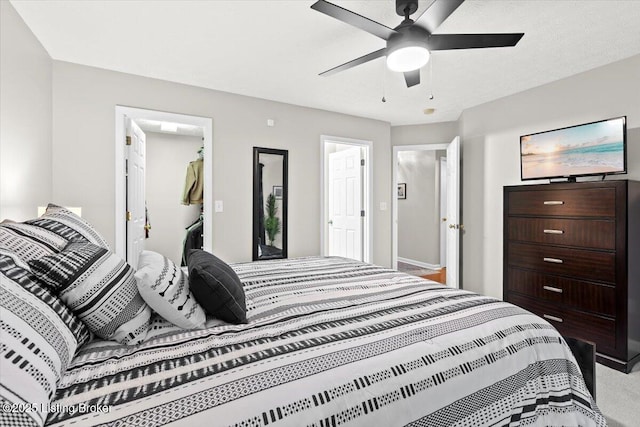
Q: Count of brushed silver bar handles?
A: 5